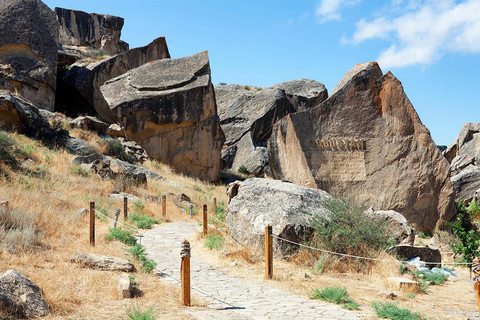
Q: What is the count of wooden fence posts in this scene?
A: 8